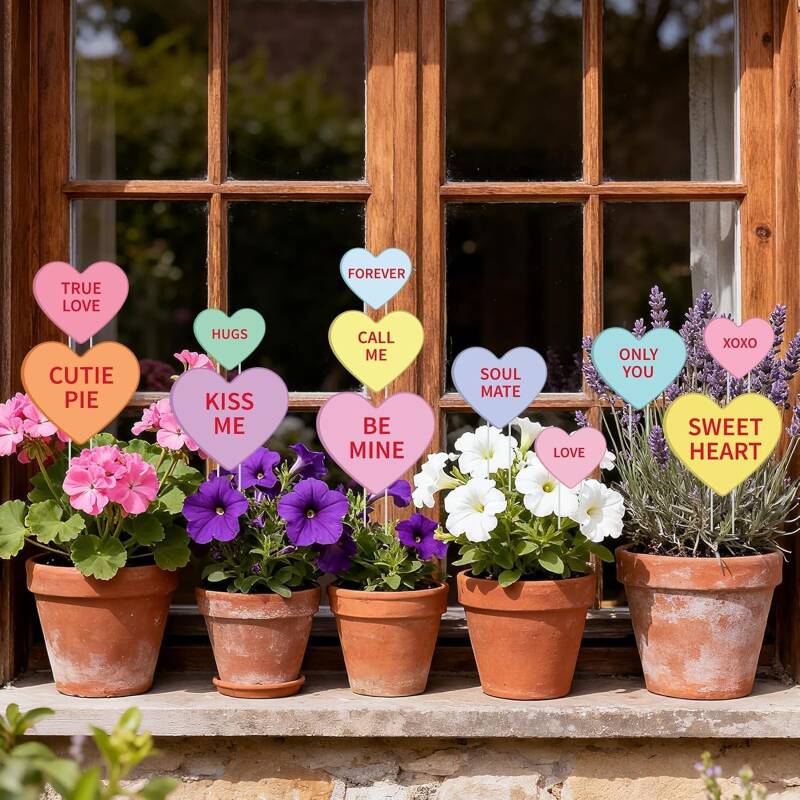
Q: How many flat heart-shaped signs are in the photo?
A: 12